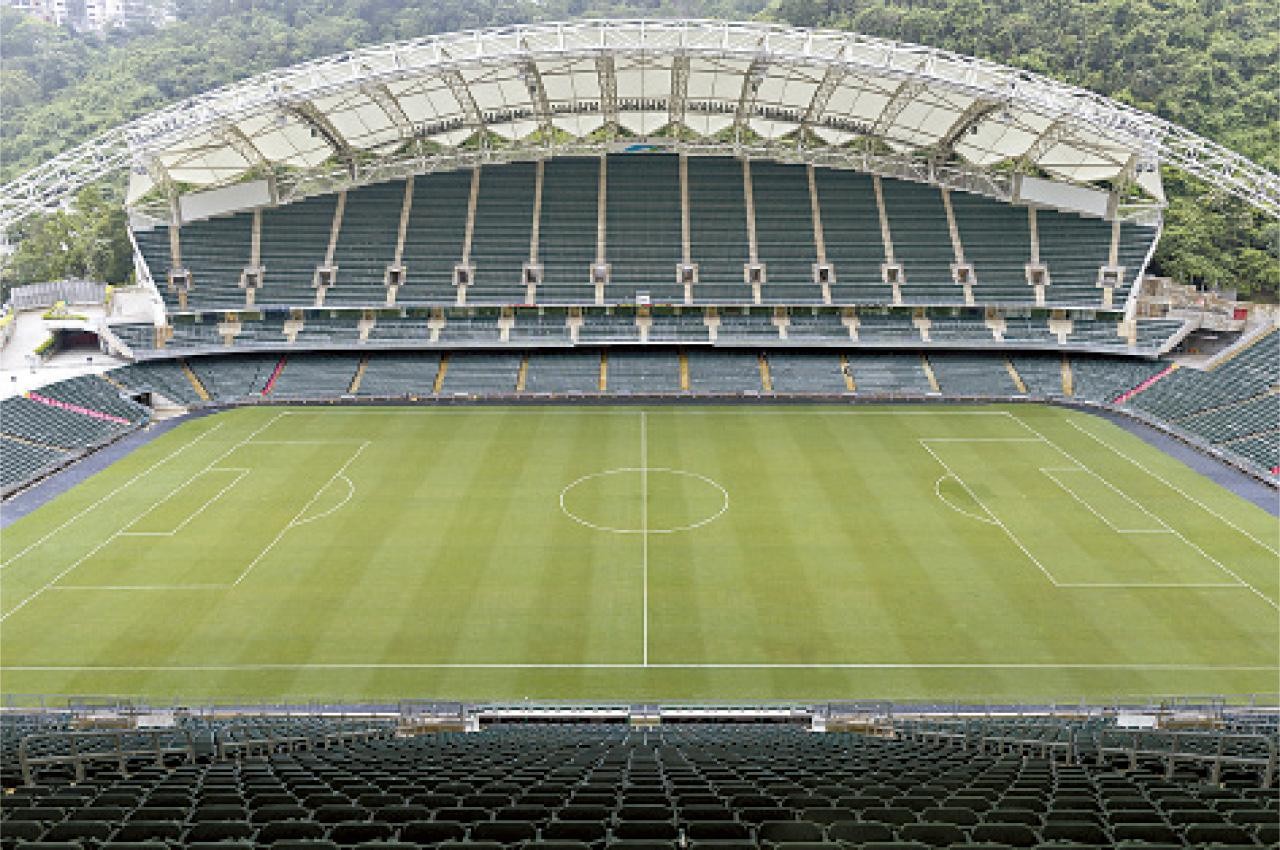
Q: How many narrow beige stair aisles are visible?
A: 14